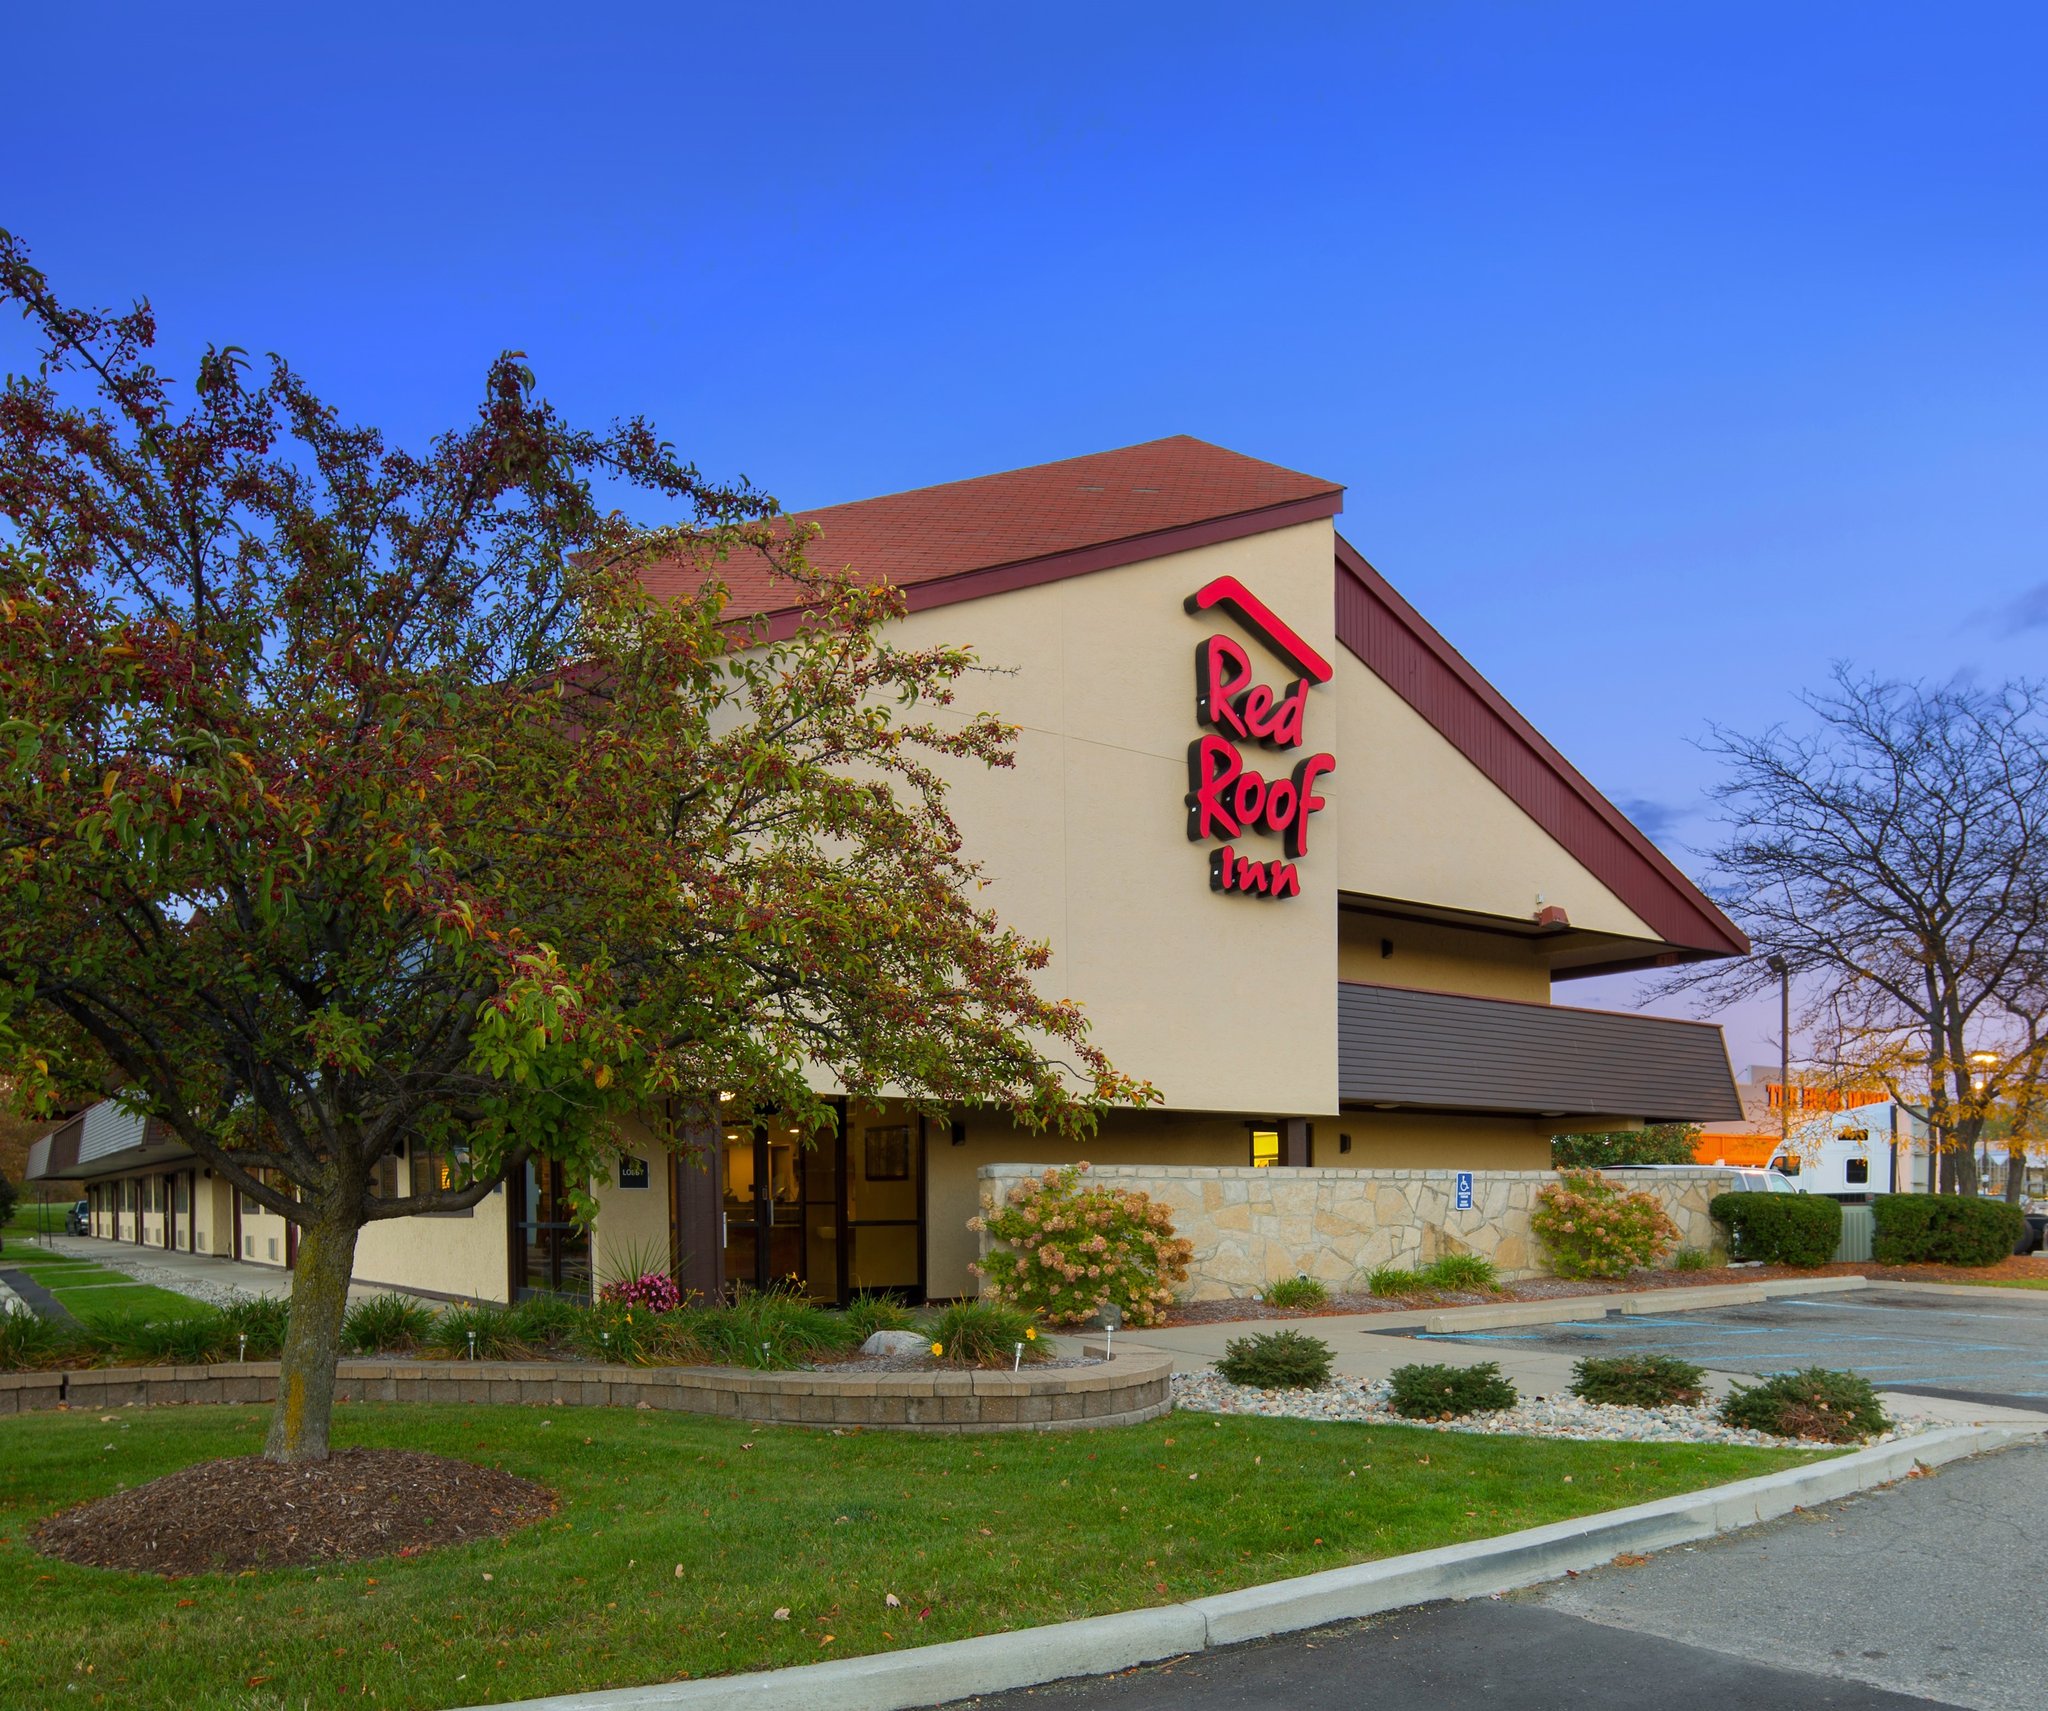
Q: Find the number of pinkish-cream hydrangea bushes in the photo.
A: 2